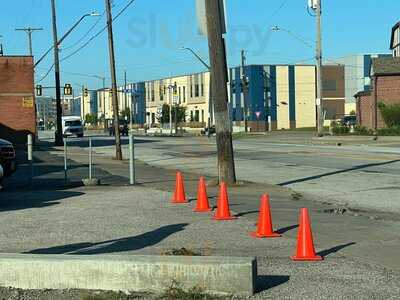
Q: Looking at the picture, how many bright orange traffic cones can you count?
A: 5